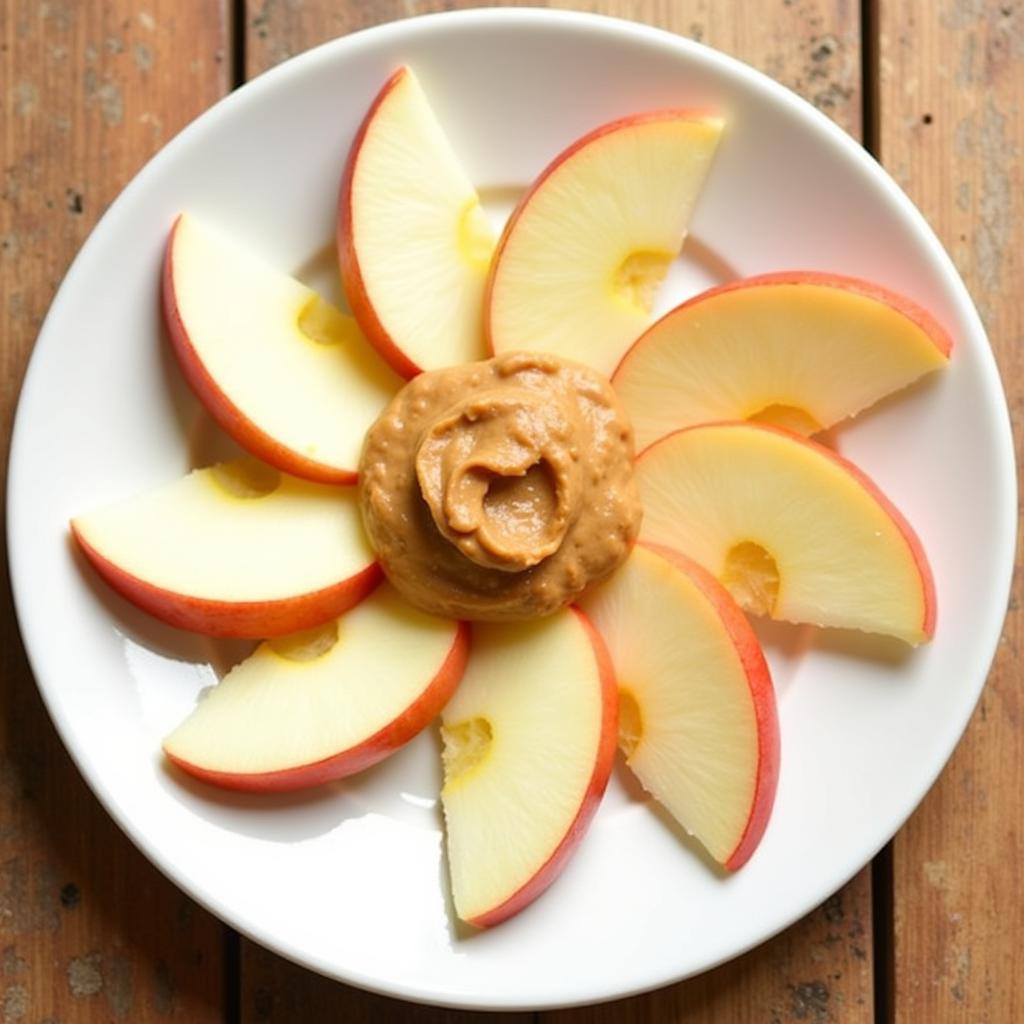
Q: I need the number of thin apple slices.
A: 9